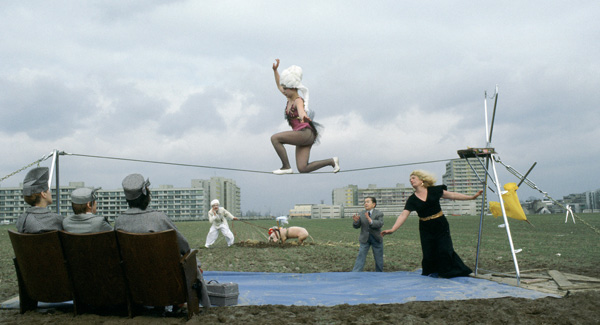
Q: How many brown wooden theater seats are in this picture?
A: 3